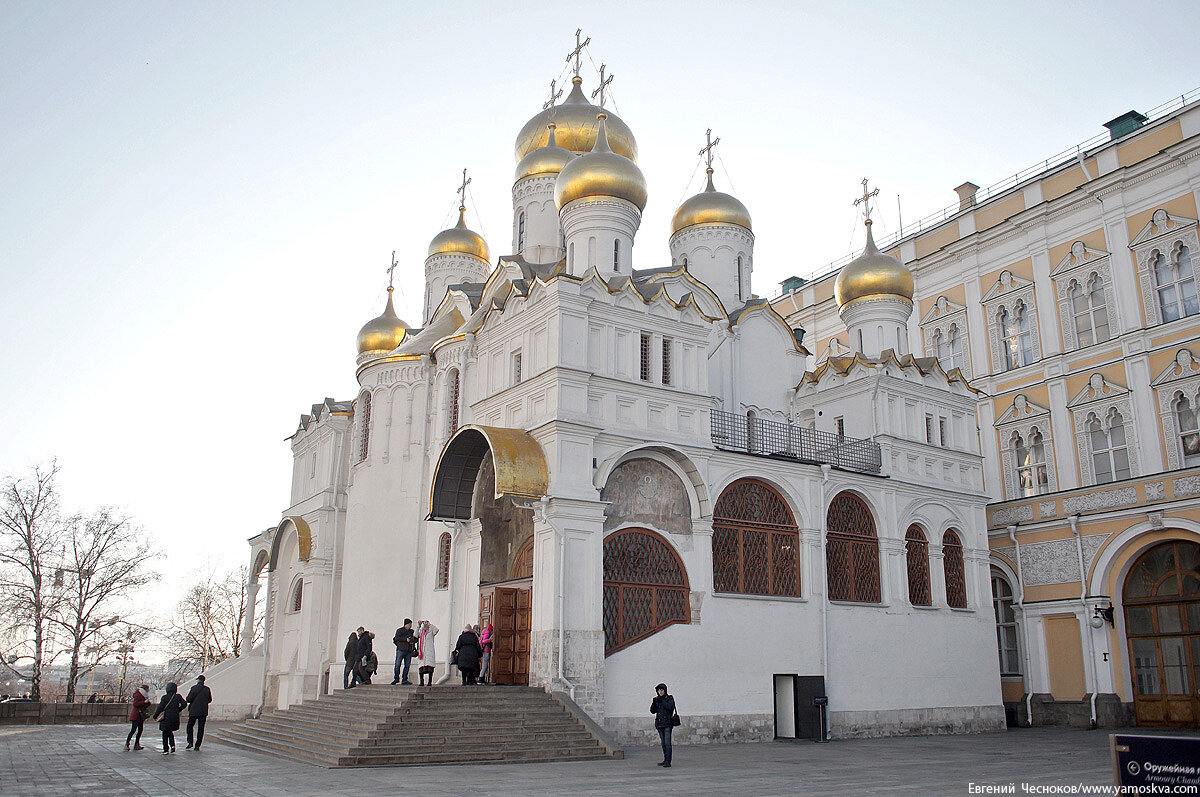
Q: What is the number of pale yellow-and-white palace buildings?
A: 1